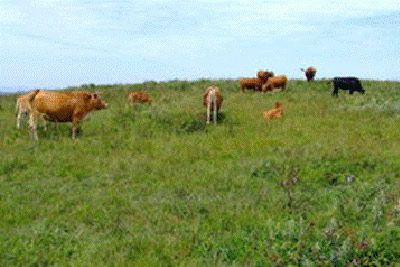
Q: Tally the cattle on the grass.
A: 10